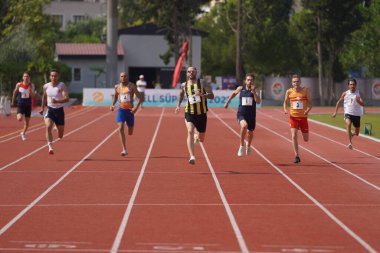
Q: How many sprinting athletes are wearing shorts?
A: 7